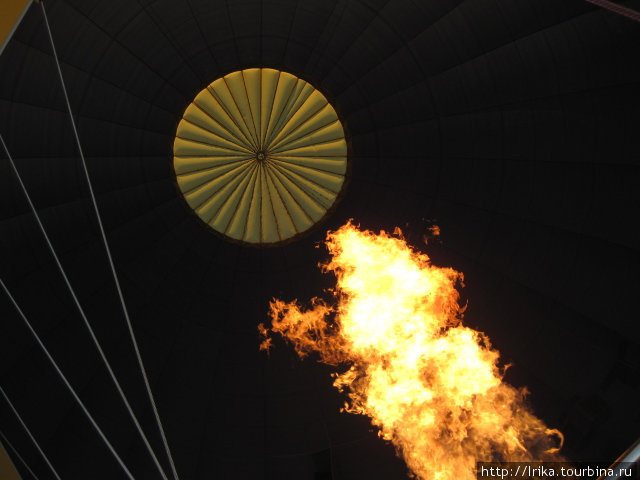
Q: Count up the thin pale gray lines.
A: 5